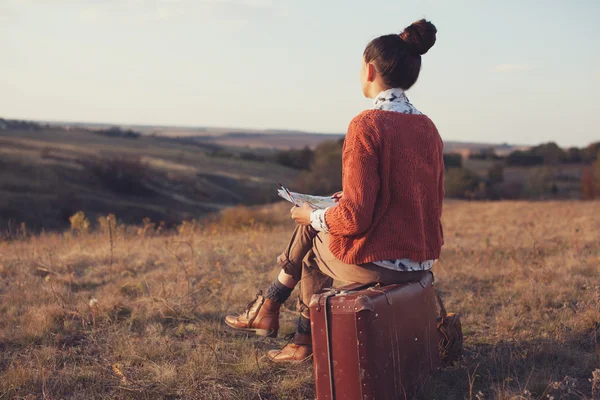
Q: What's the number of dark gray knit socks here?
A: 2